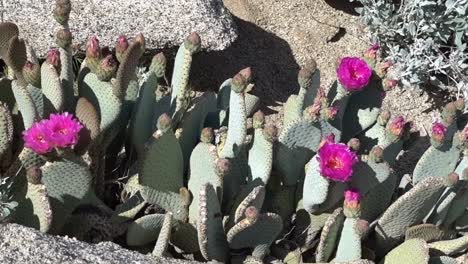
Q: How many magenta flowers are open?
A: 4